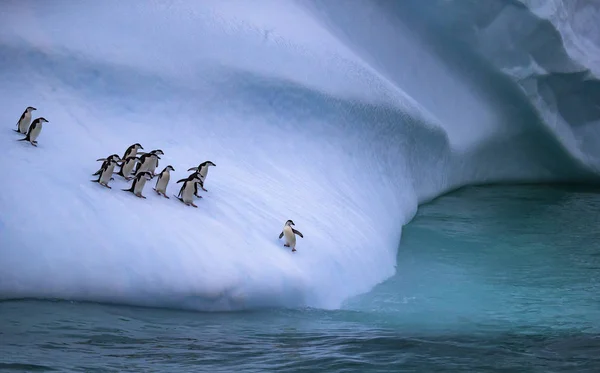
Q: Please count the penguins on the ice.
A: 14